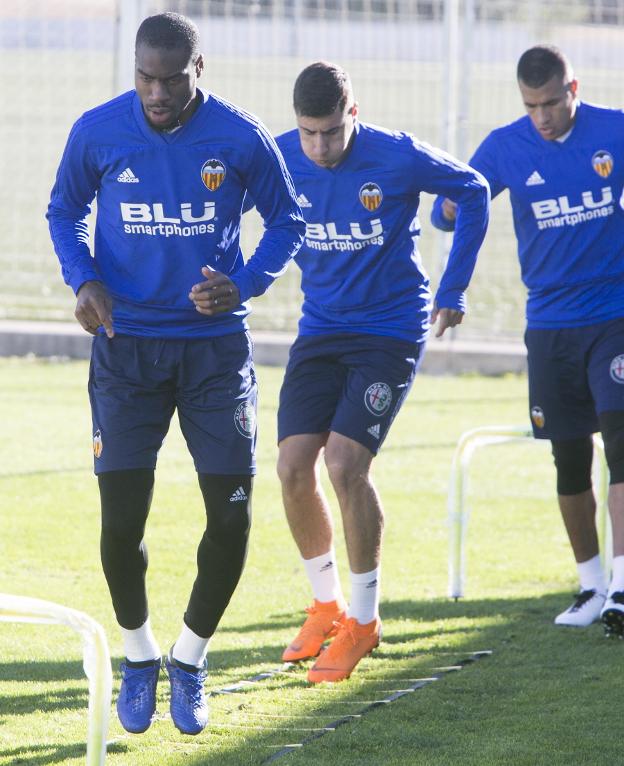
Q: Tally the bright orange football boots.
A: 2